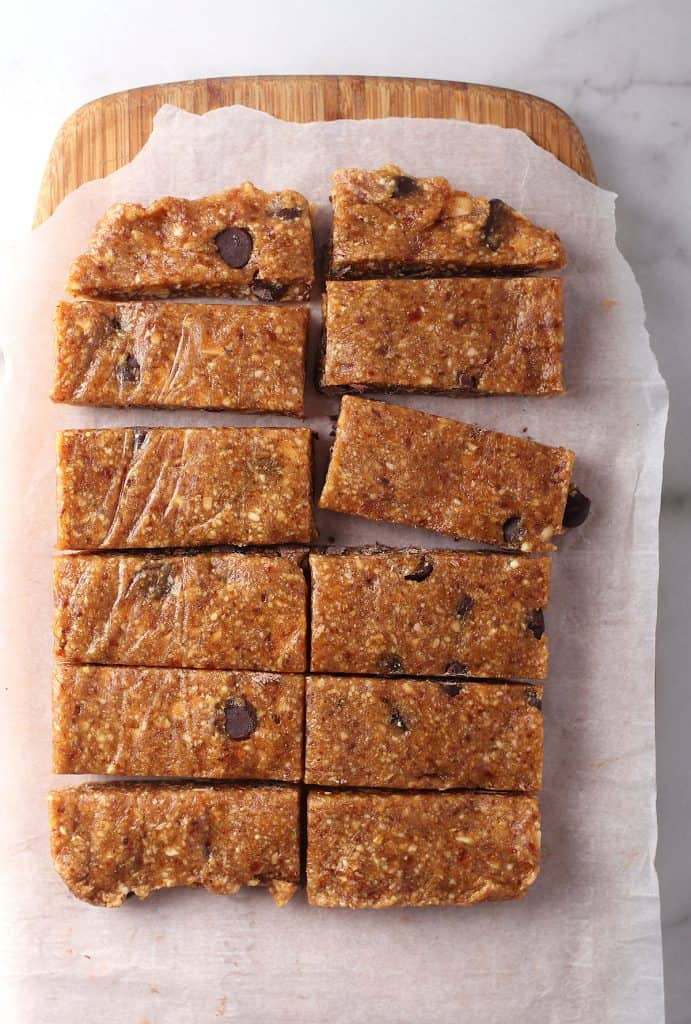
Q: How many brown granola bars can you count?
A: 12